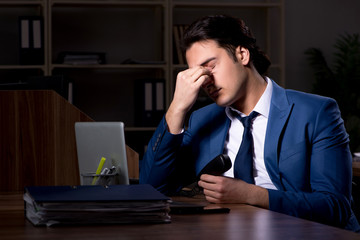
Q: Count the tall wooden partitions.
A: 1